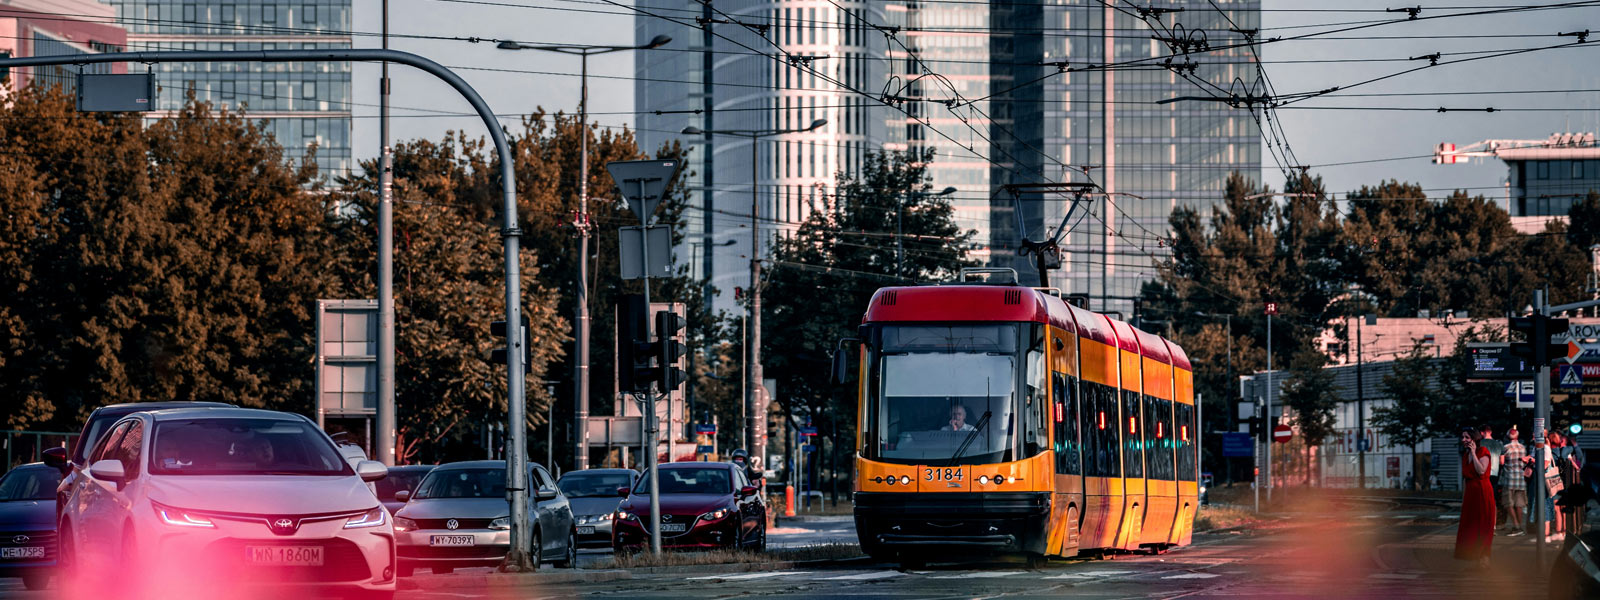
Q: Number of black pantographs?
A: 1